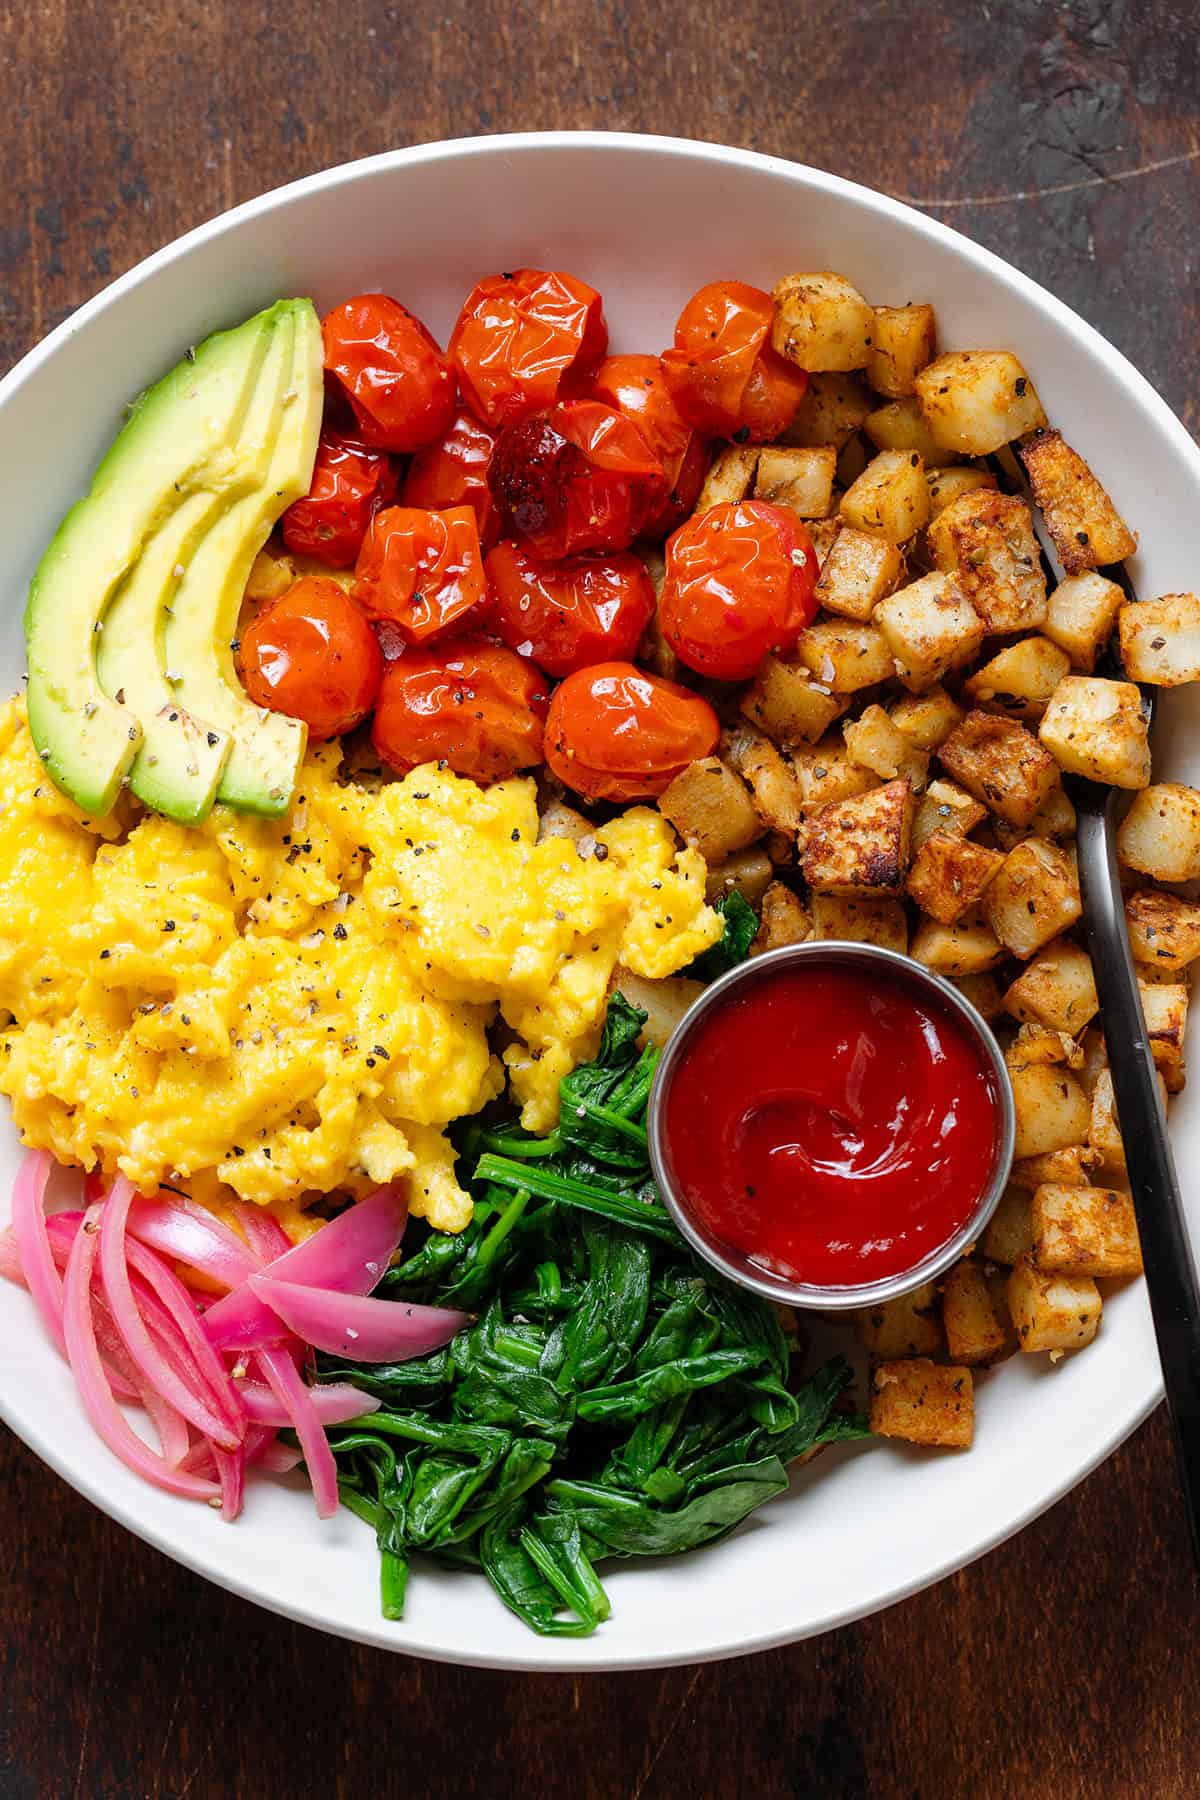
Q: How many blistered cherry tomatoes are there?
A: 13